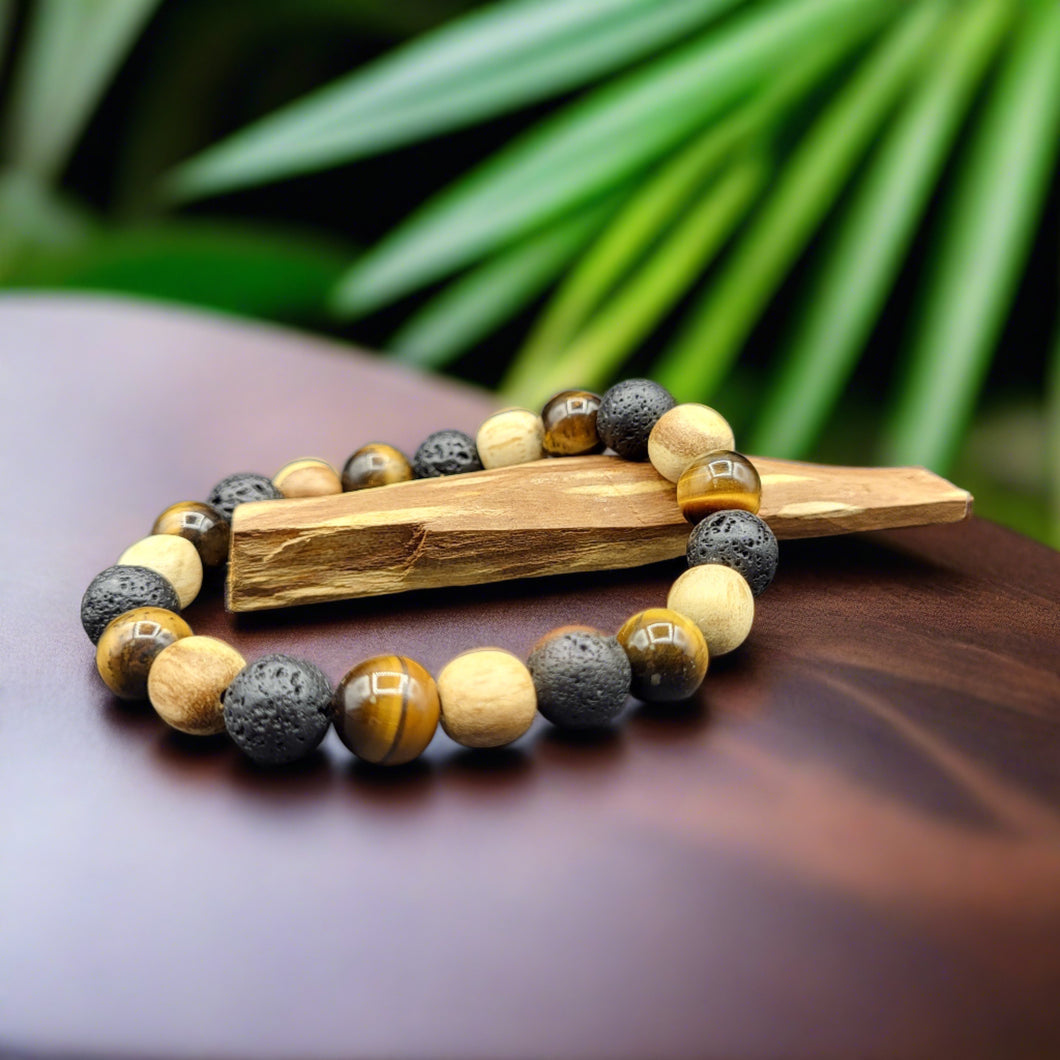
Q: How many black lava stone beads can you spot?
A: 7